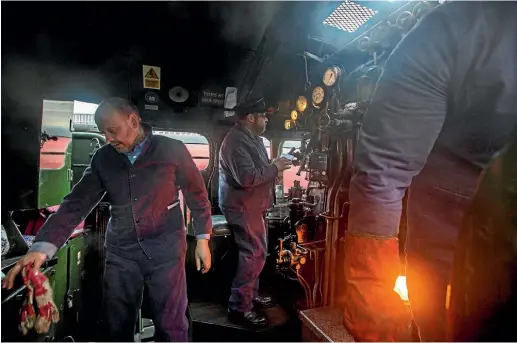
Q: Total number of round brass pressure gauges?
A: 5